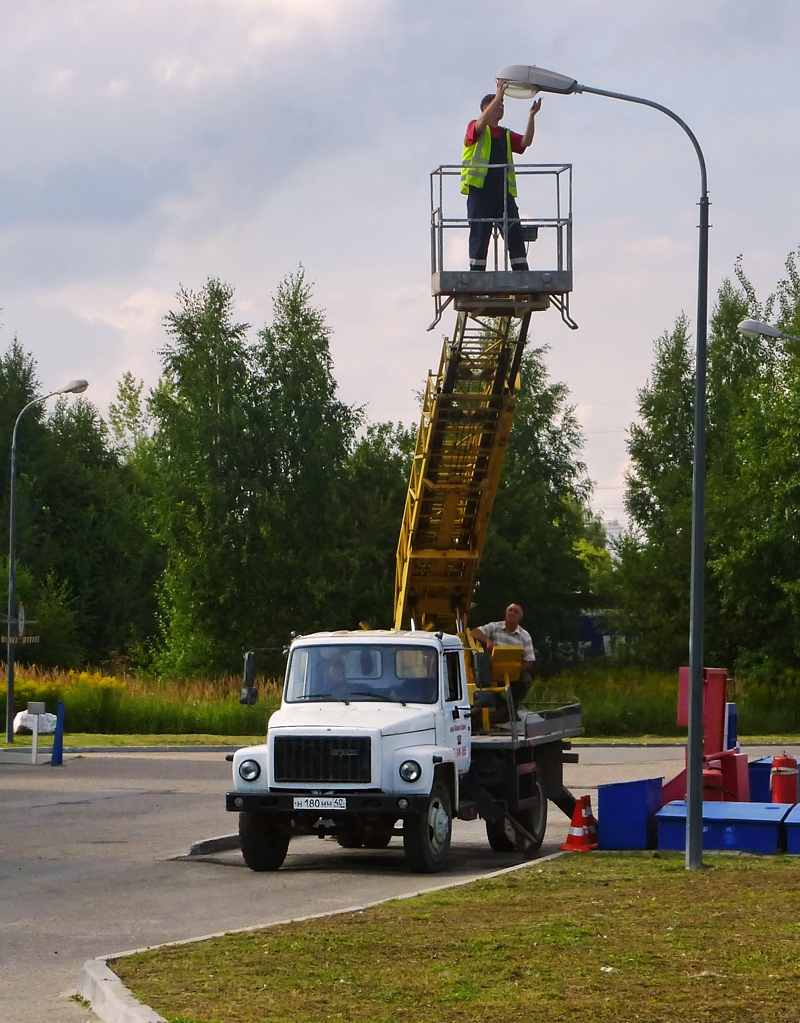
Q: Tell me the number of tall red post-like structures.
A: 1